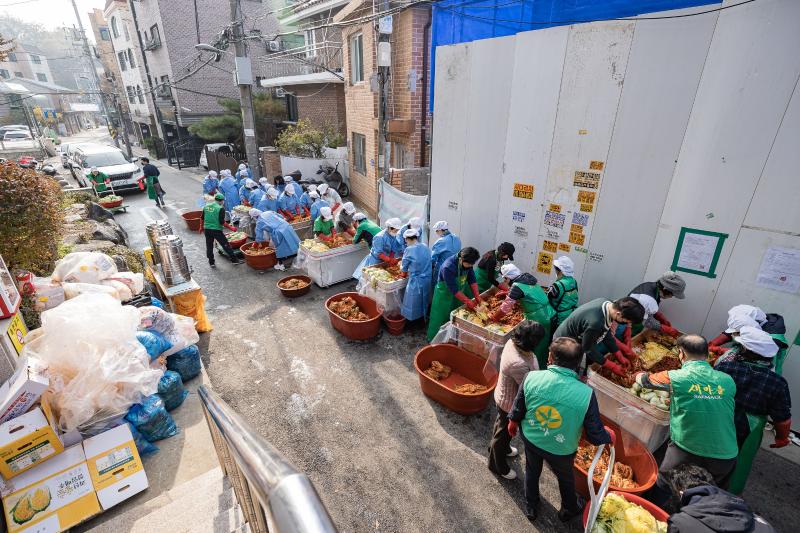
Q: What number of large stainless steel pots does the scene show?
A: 2